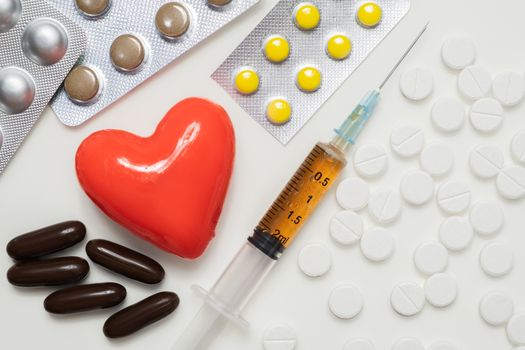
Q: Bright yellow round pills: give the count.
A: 7